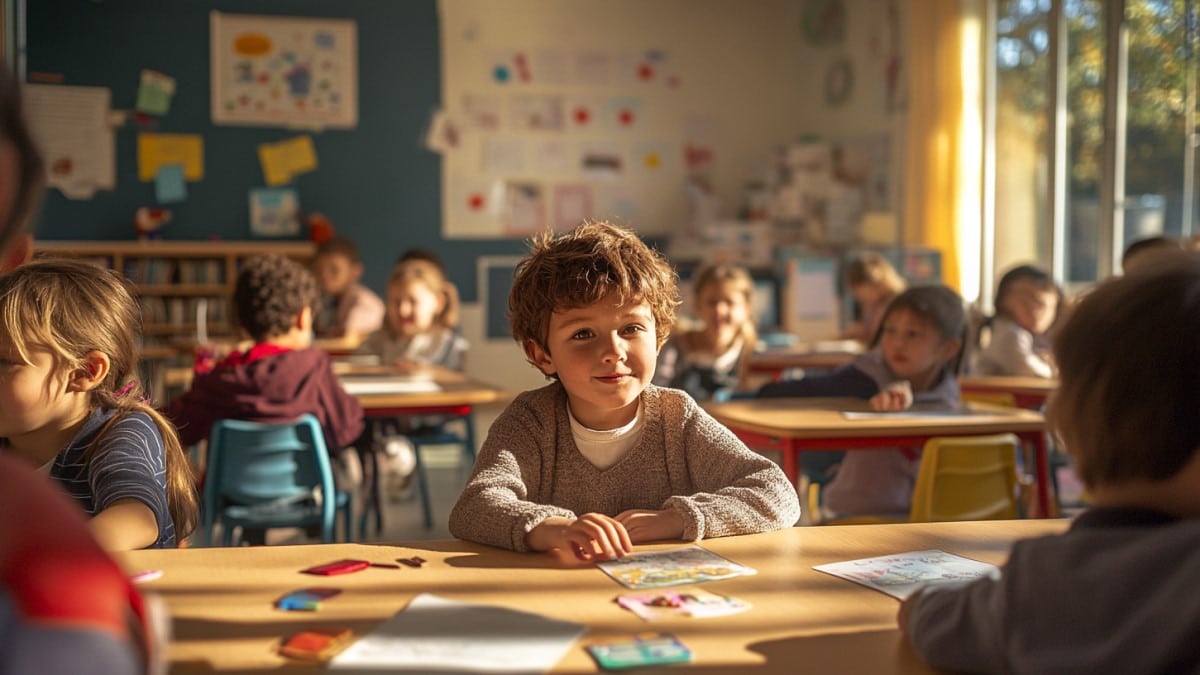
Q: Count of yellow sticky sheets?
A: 2